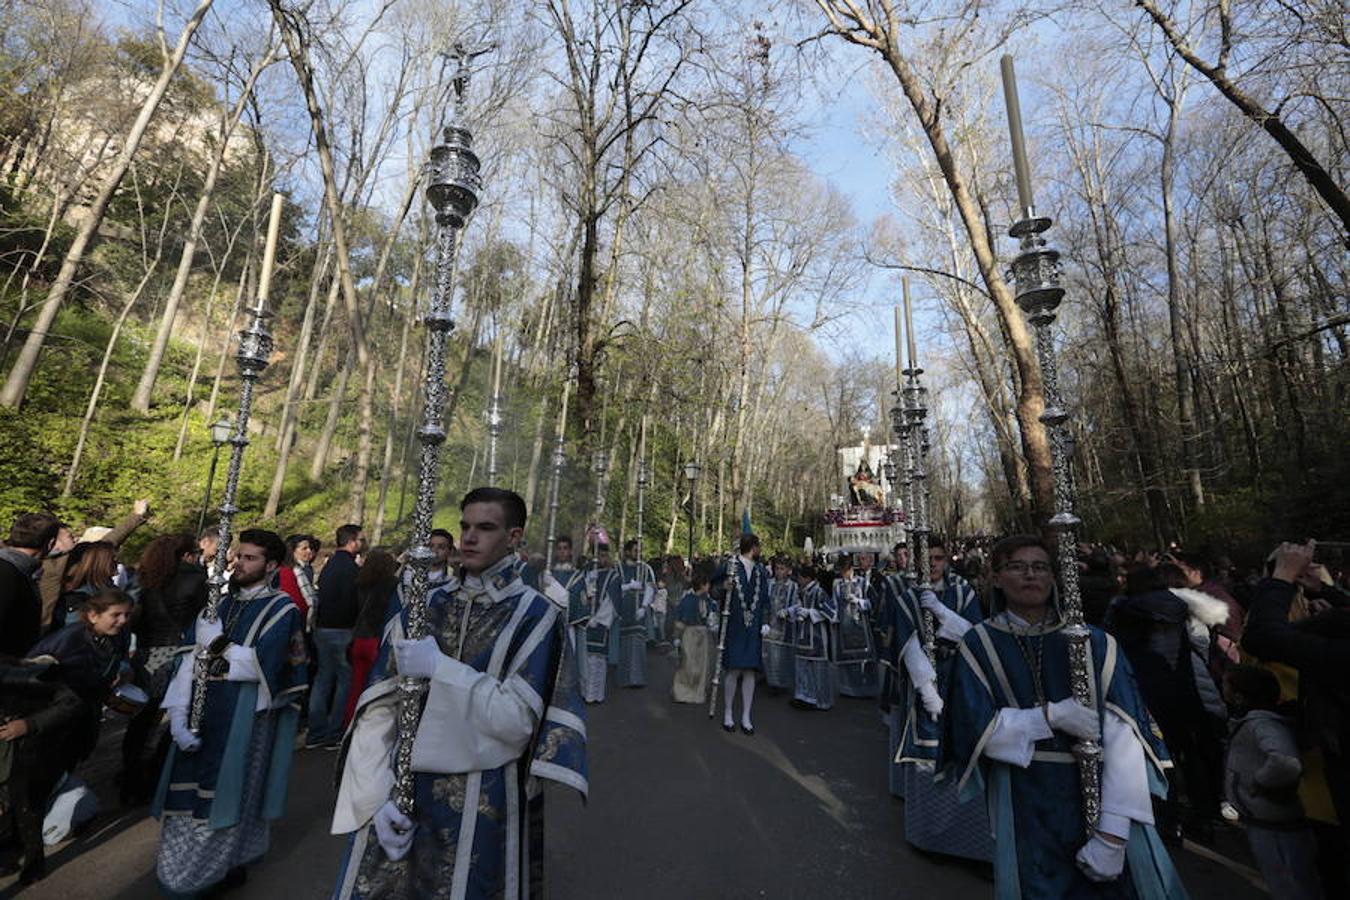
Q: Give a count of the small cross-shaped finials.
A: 1